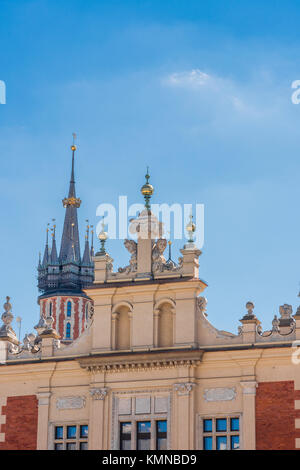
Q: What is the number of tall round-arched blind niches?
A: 2